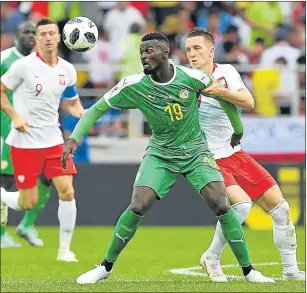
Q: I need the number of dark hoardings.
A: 1